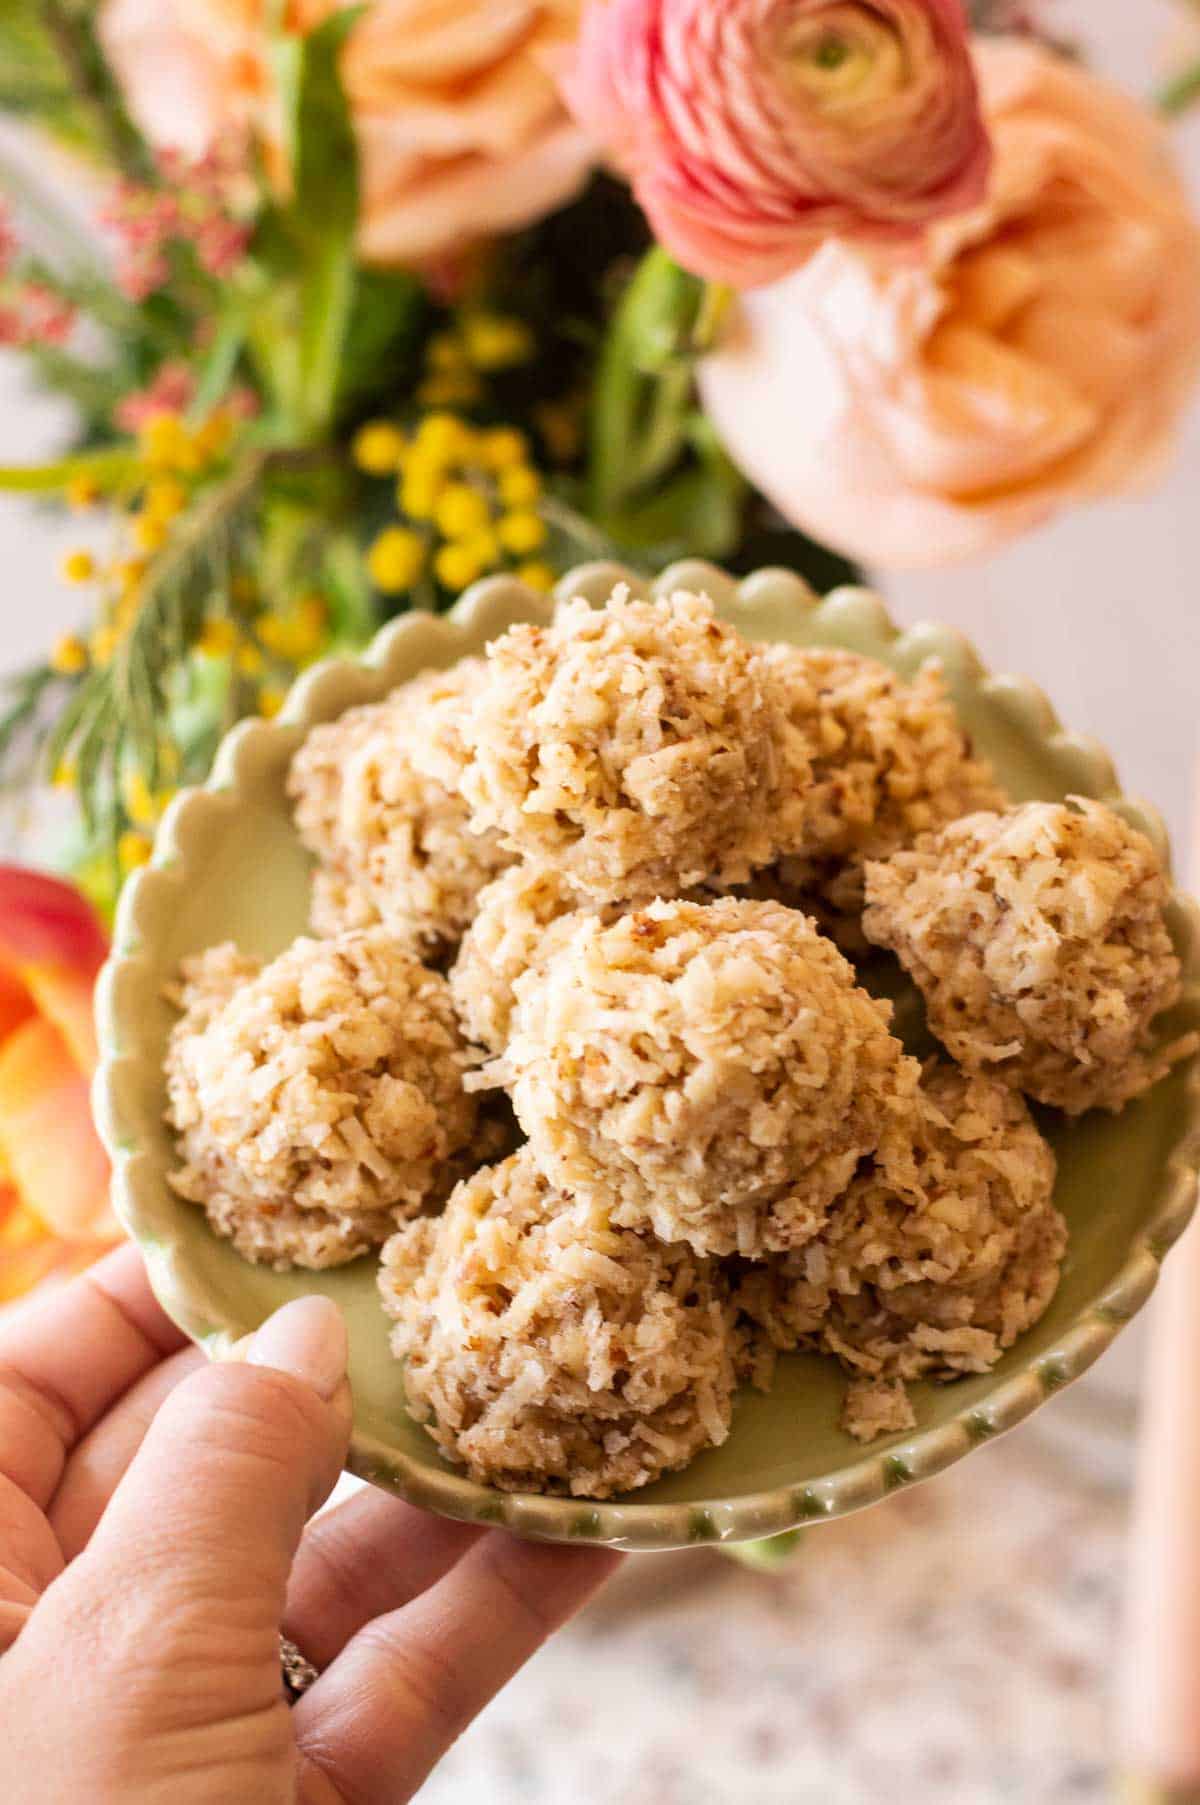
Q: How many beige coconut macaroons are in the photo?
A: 9